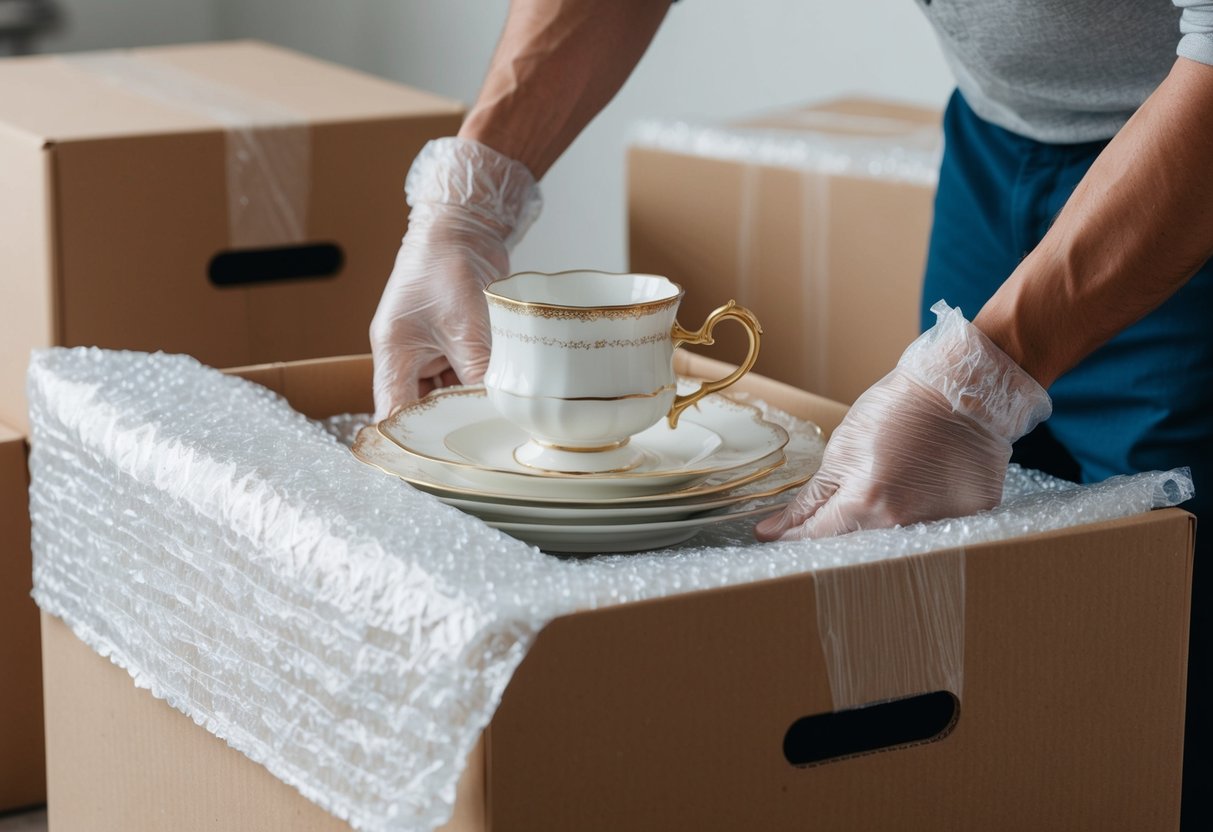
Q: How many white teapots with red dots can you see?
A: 0